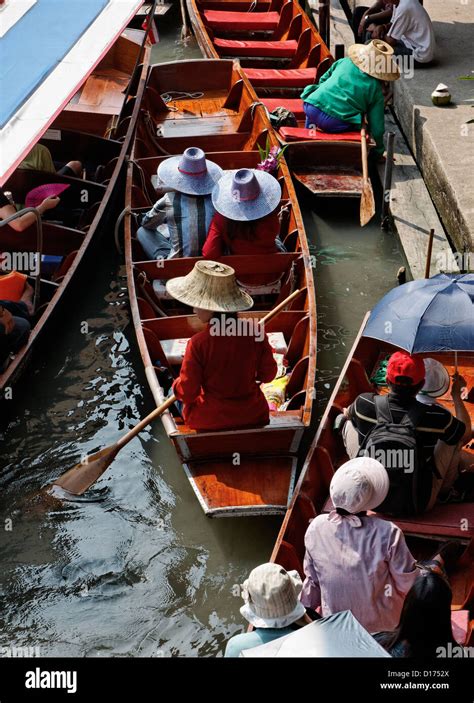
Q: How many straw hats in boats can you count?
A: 4